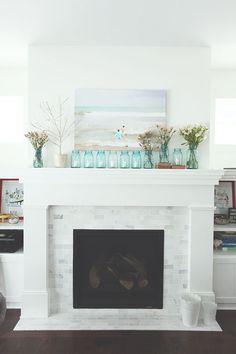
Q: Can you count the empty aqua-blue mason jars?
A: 7